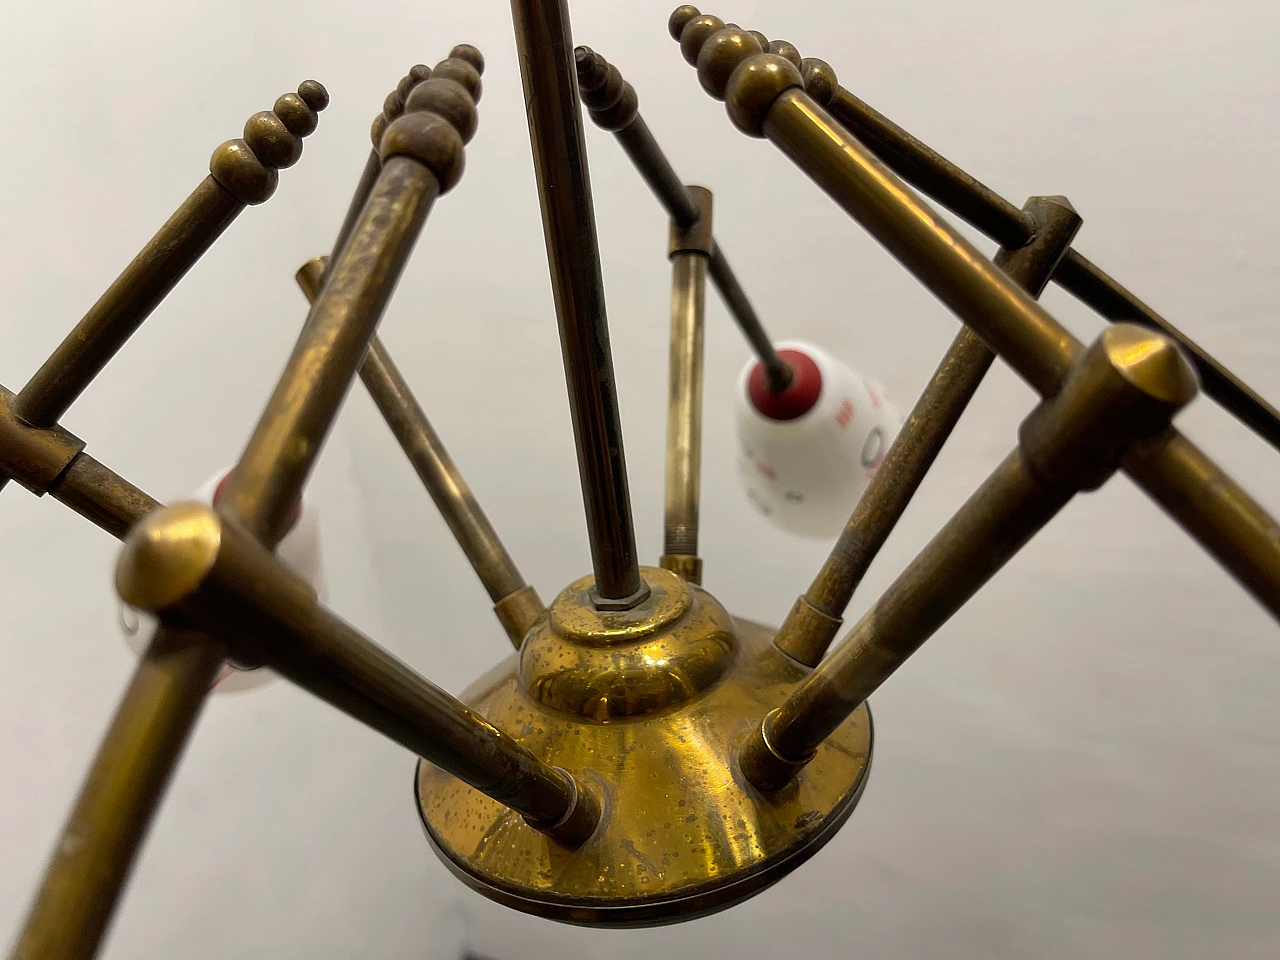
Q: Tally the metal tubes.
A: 13